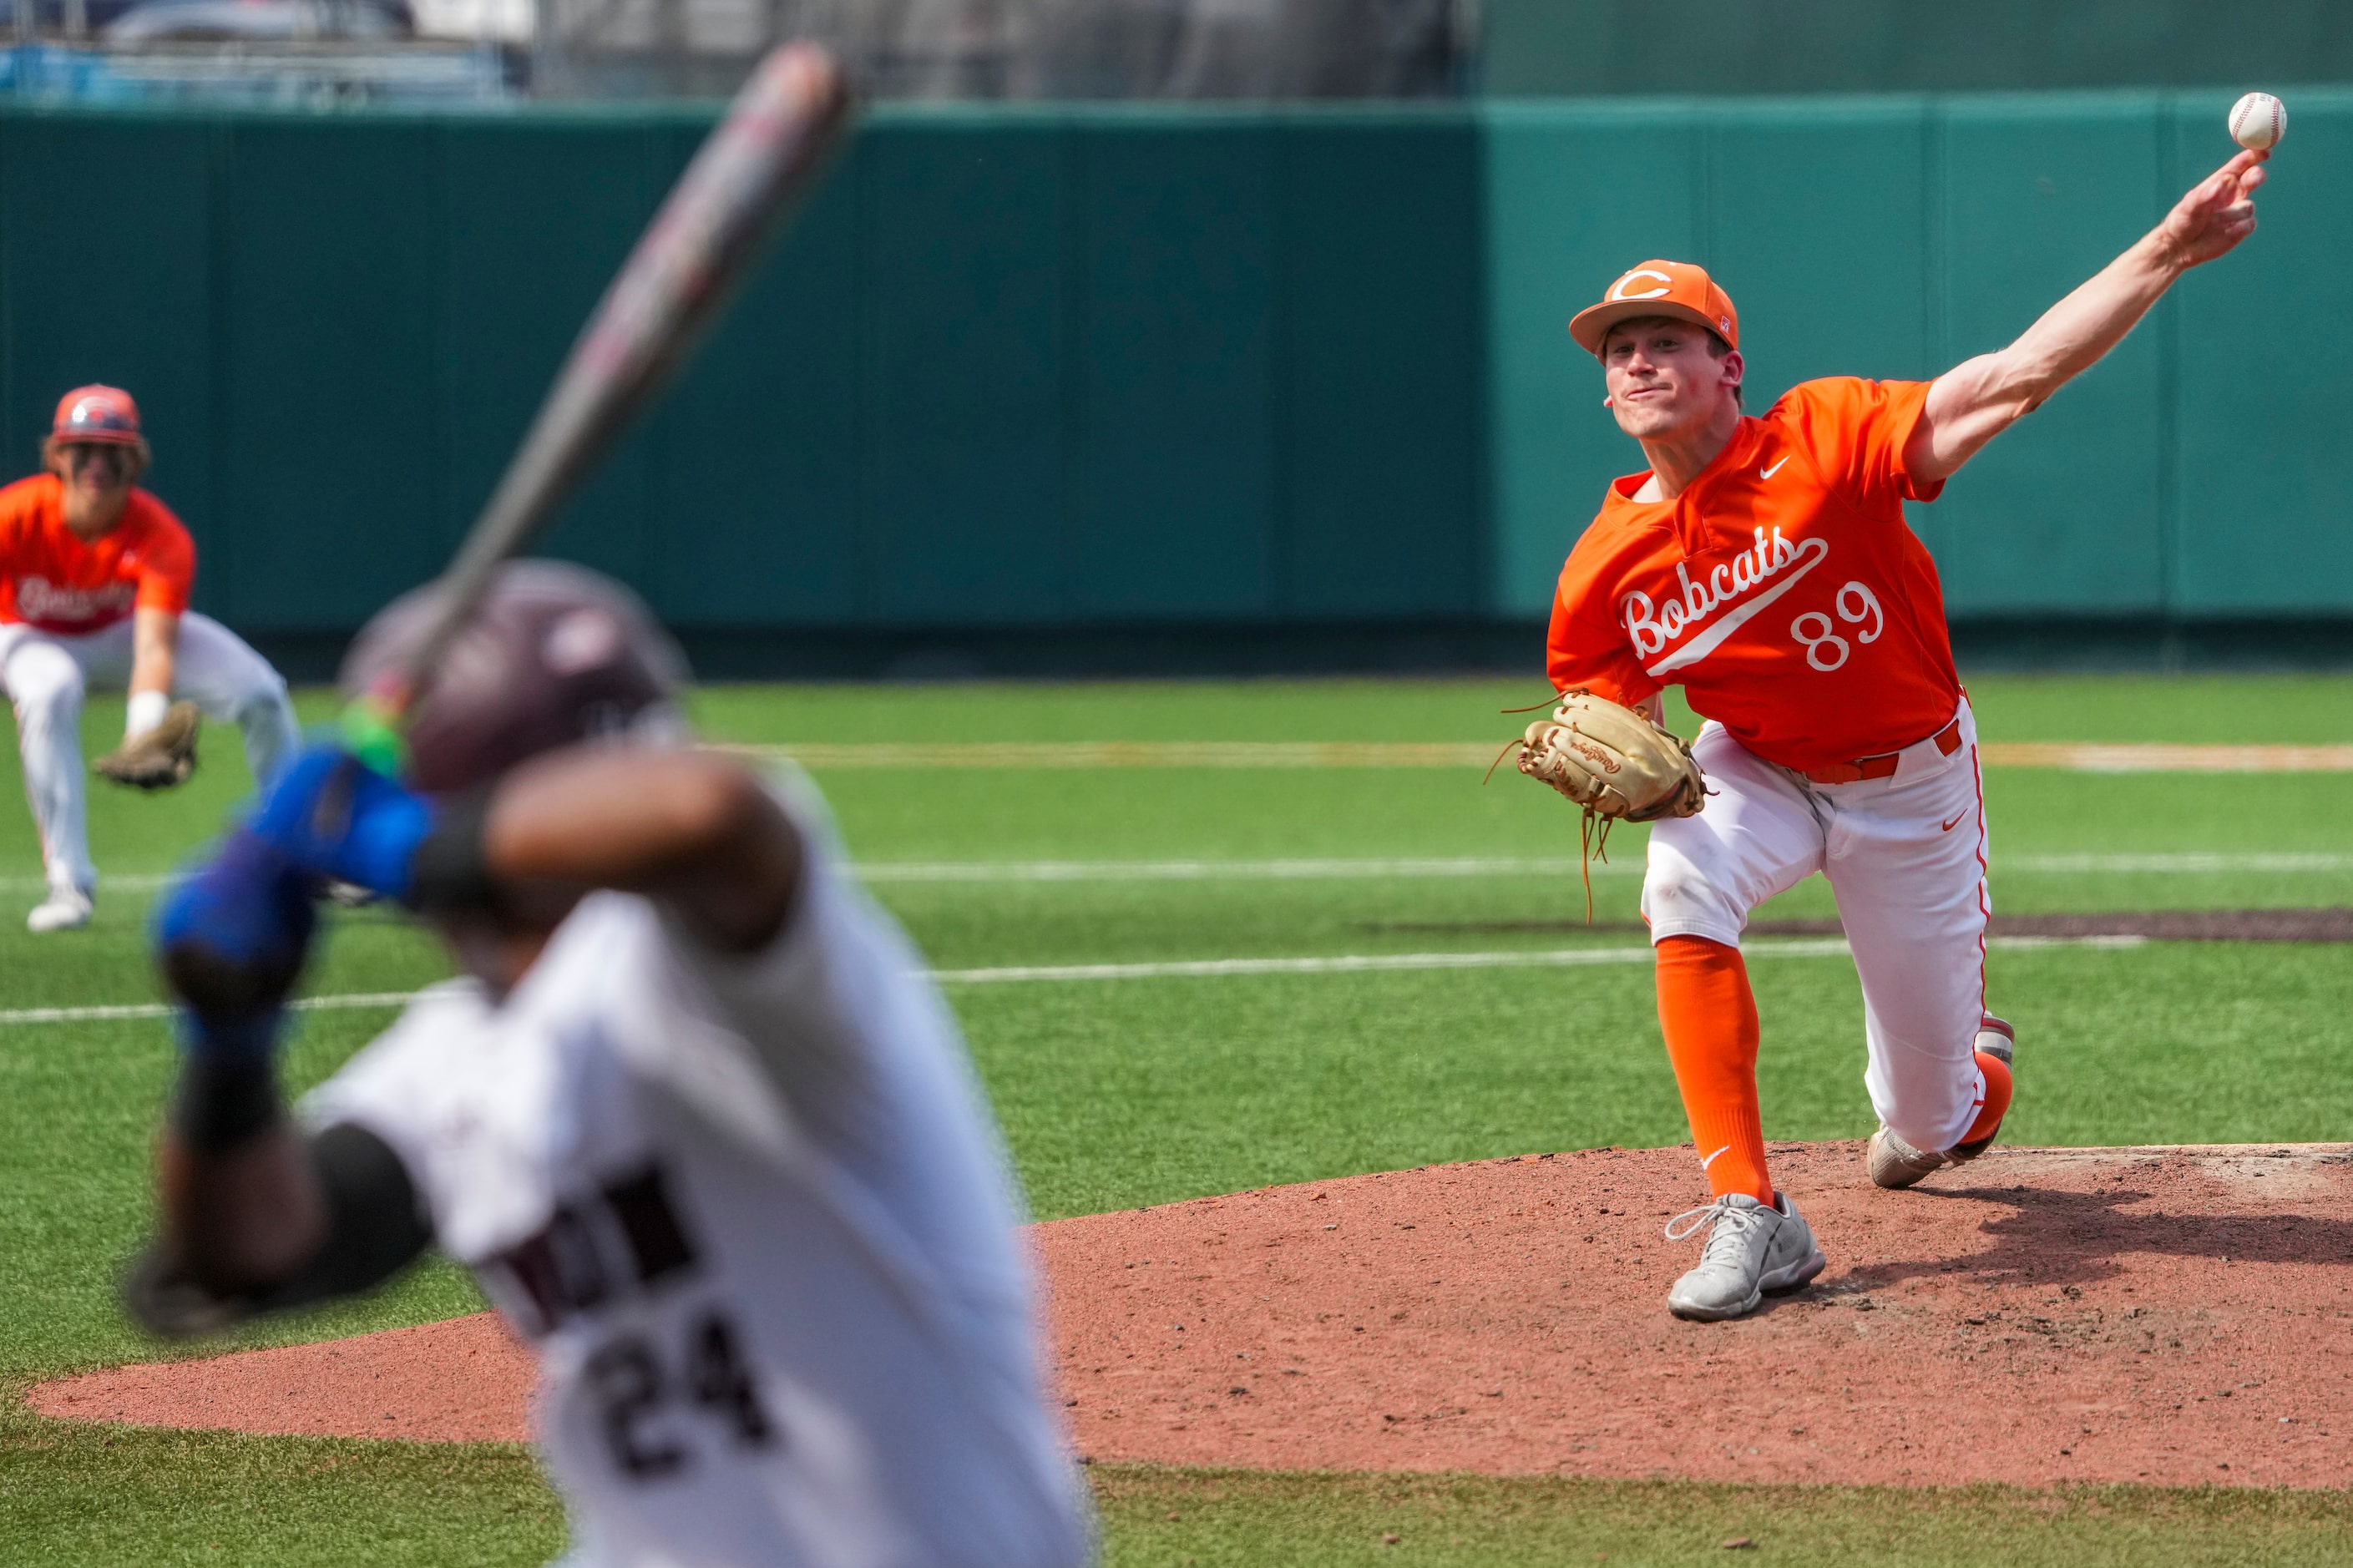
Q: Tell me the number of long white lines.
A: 2